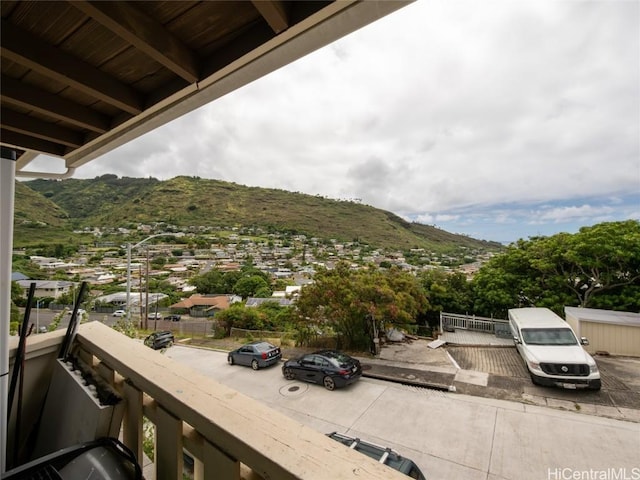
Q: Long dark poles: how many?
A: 2